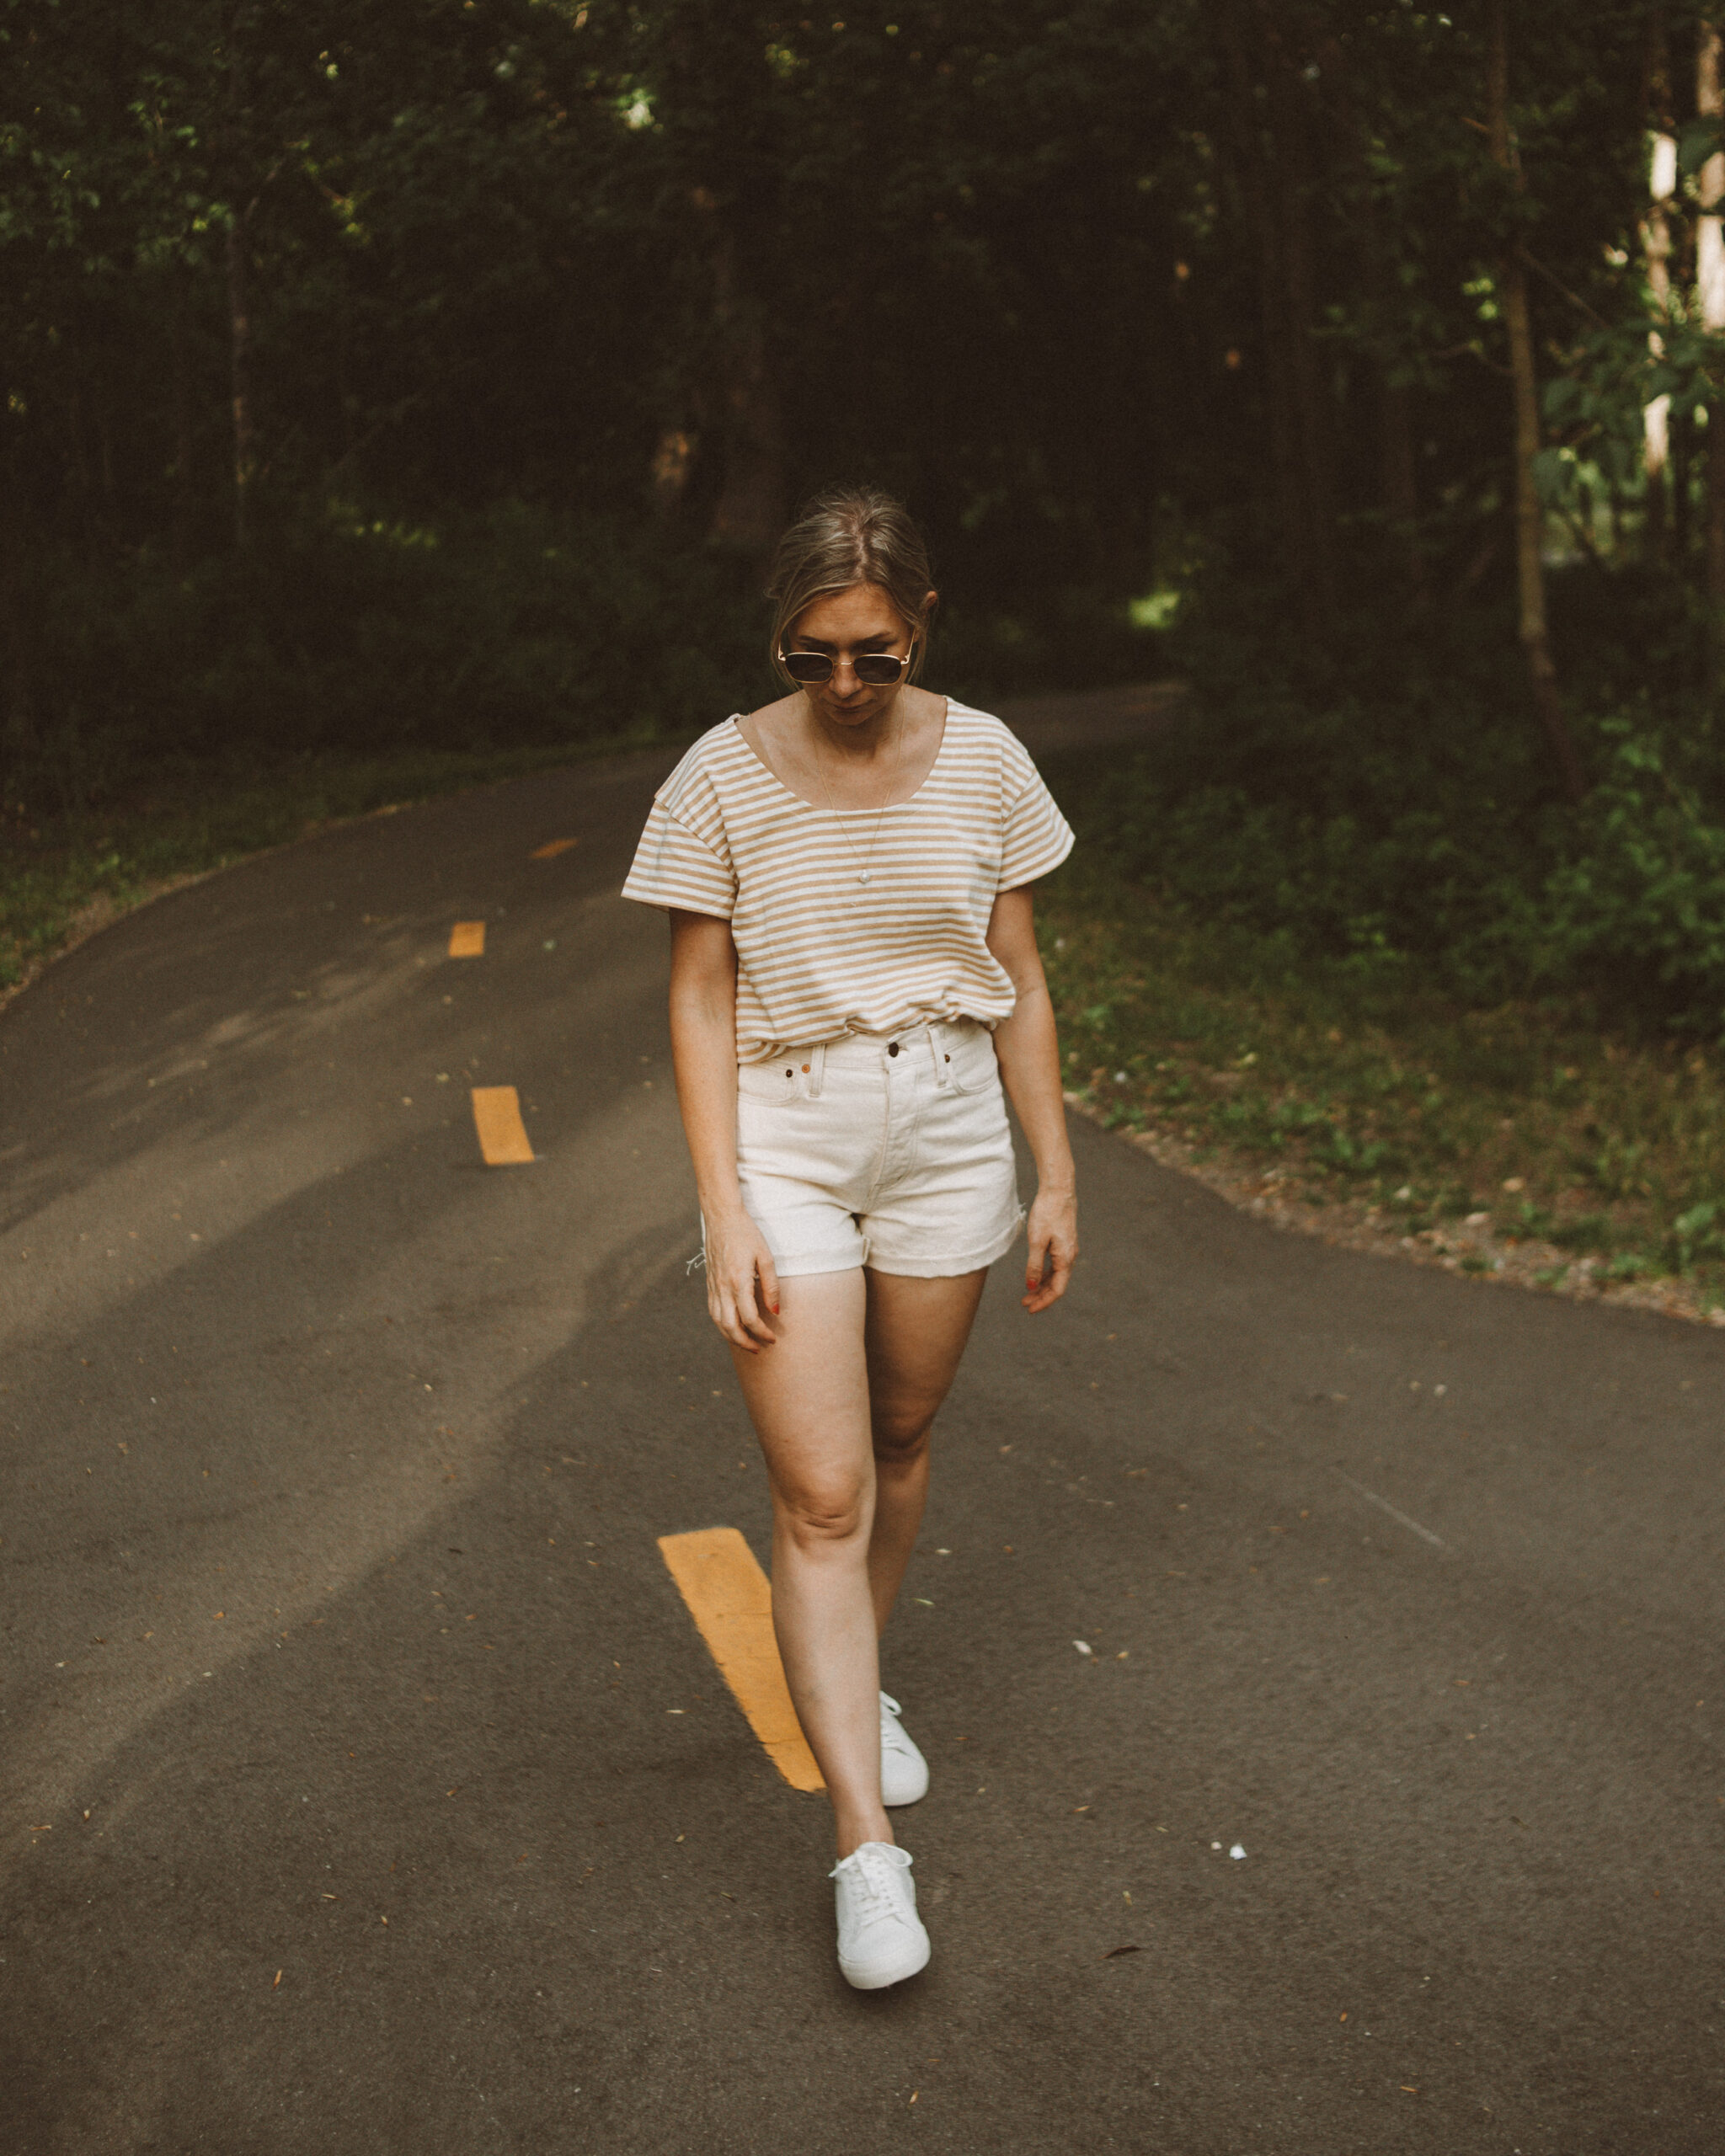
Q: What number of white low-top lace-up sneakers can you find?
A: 2